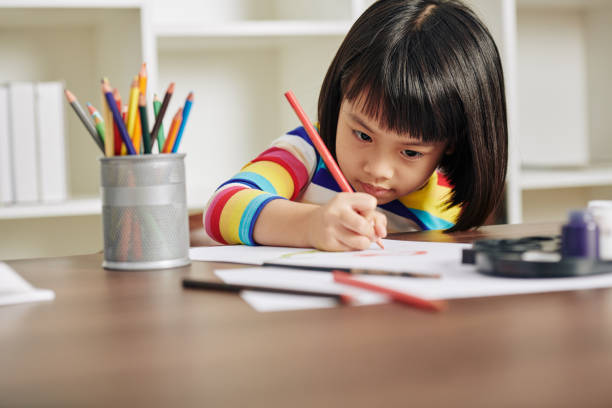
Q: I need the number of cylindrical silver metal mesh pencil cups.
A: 1